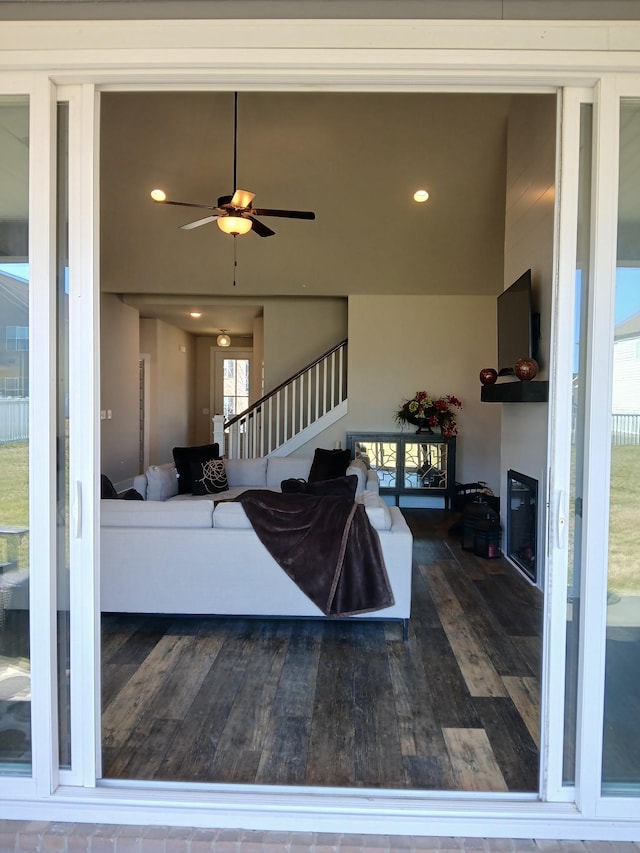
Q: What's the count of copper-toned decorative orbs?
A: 2